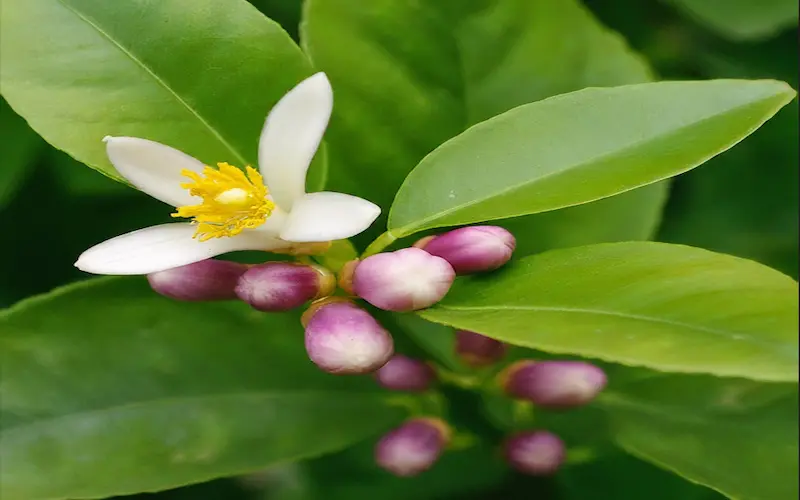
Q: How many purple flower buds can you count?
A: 10